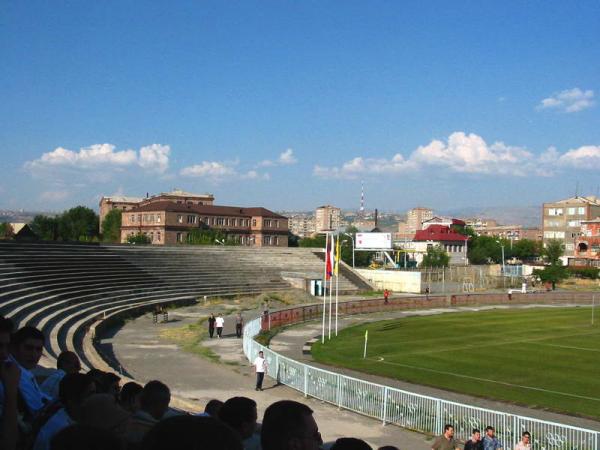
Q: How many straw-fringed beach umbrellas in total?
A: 0